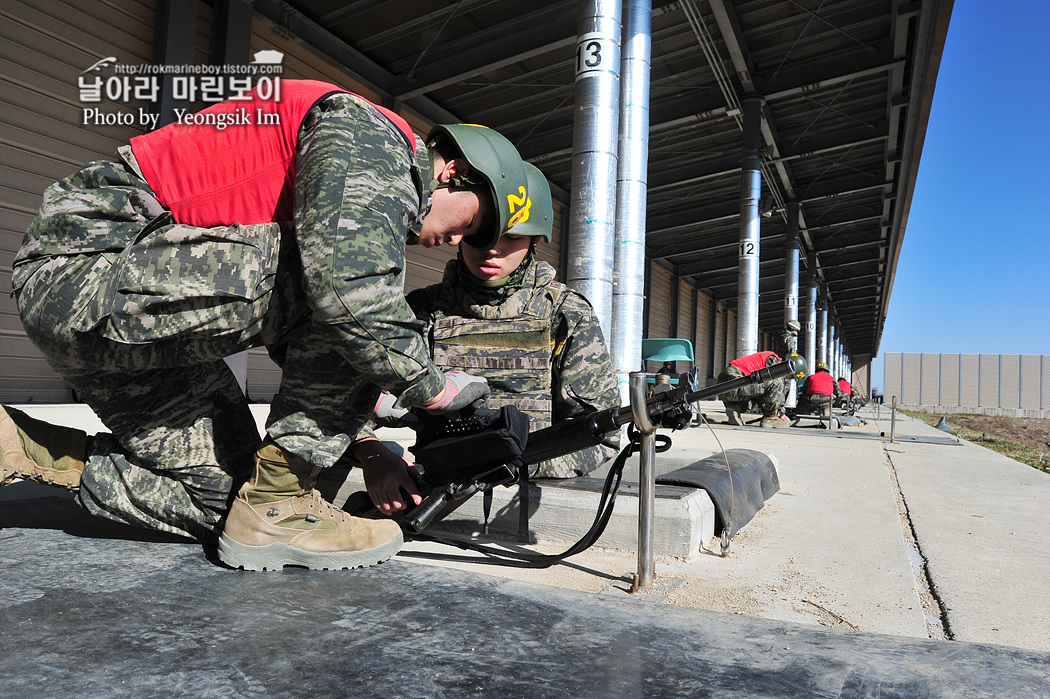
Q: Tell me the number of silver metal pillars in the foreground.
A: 2